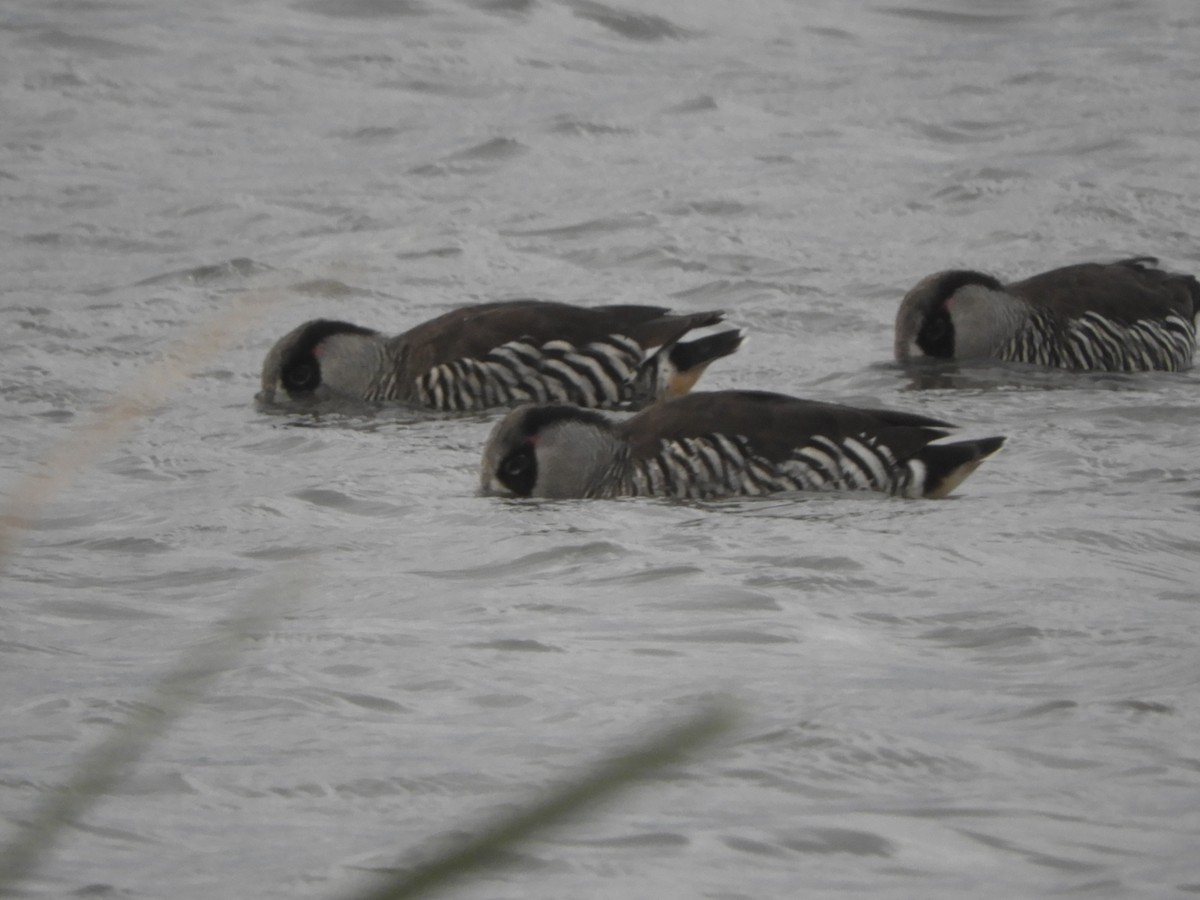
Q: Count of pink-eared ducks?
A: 3